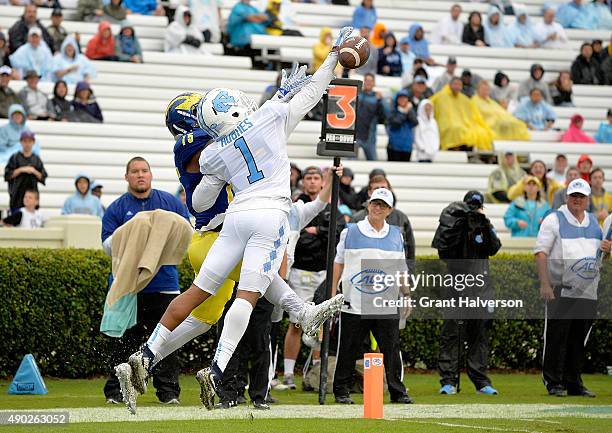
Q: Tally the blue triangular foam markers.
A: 1